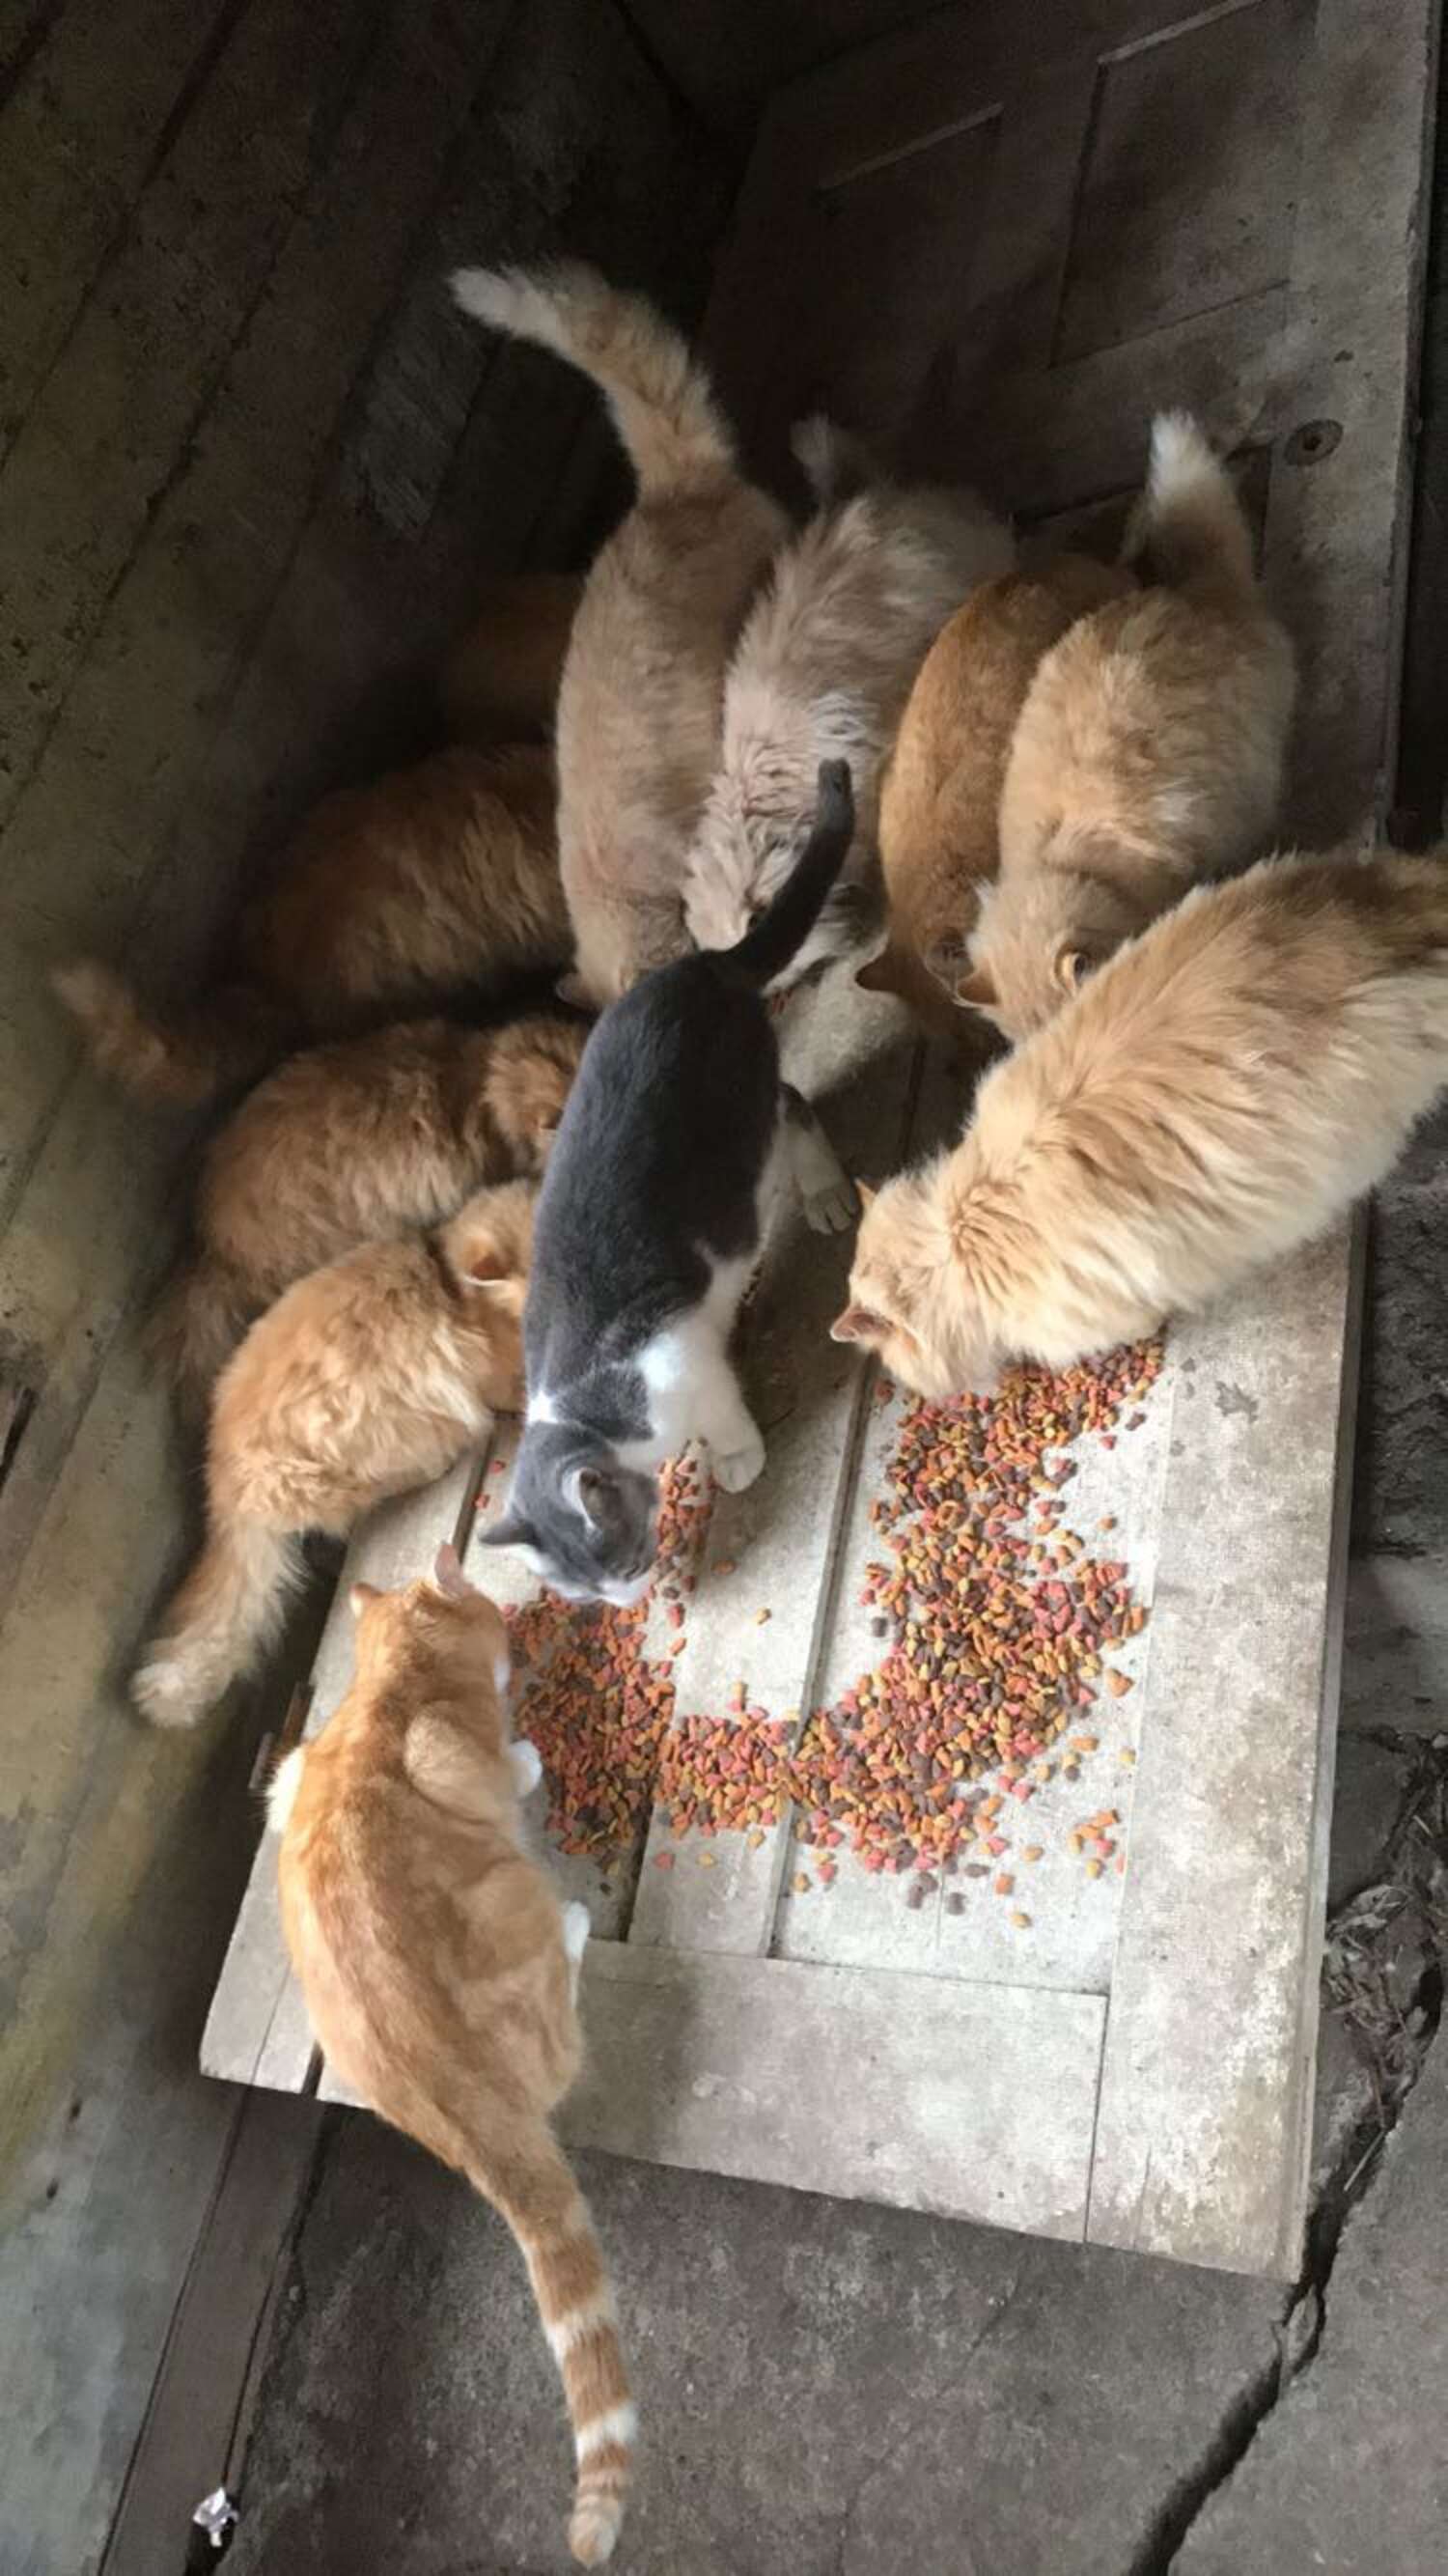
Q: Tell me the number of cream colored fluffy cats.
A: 4